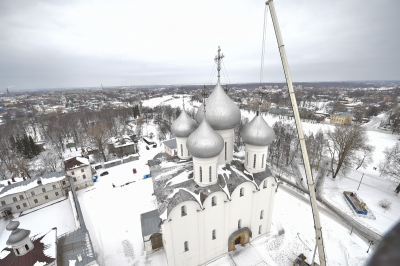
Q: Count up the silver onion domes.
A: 4